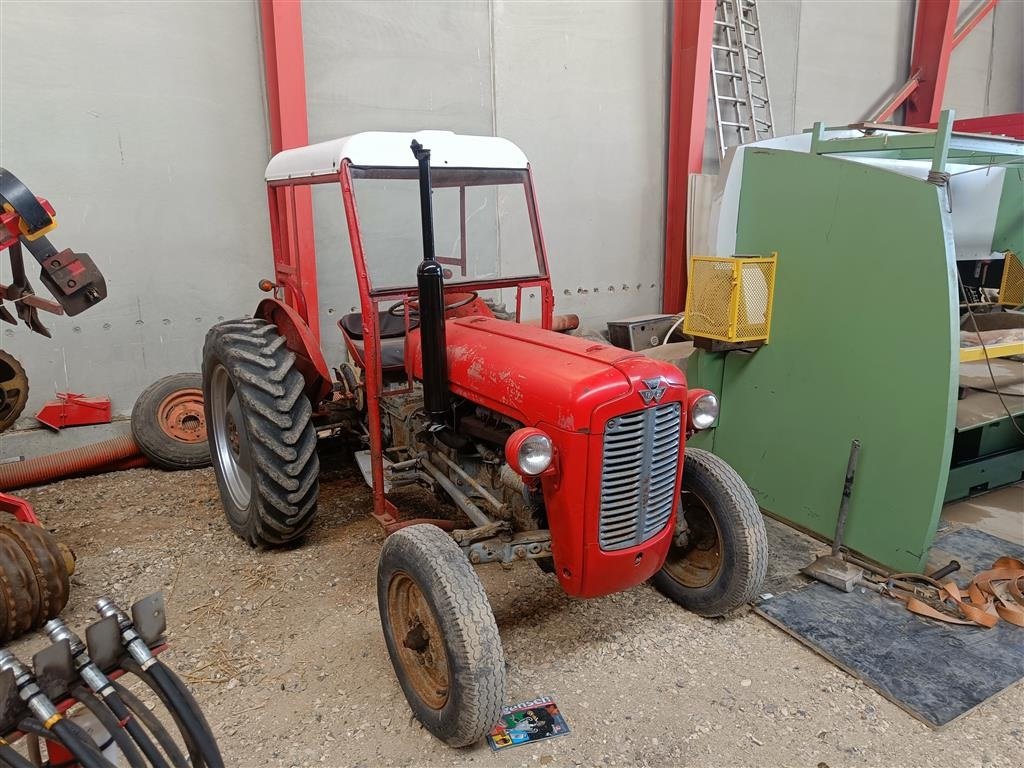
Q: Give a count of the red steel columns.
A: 3